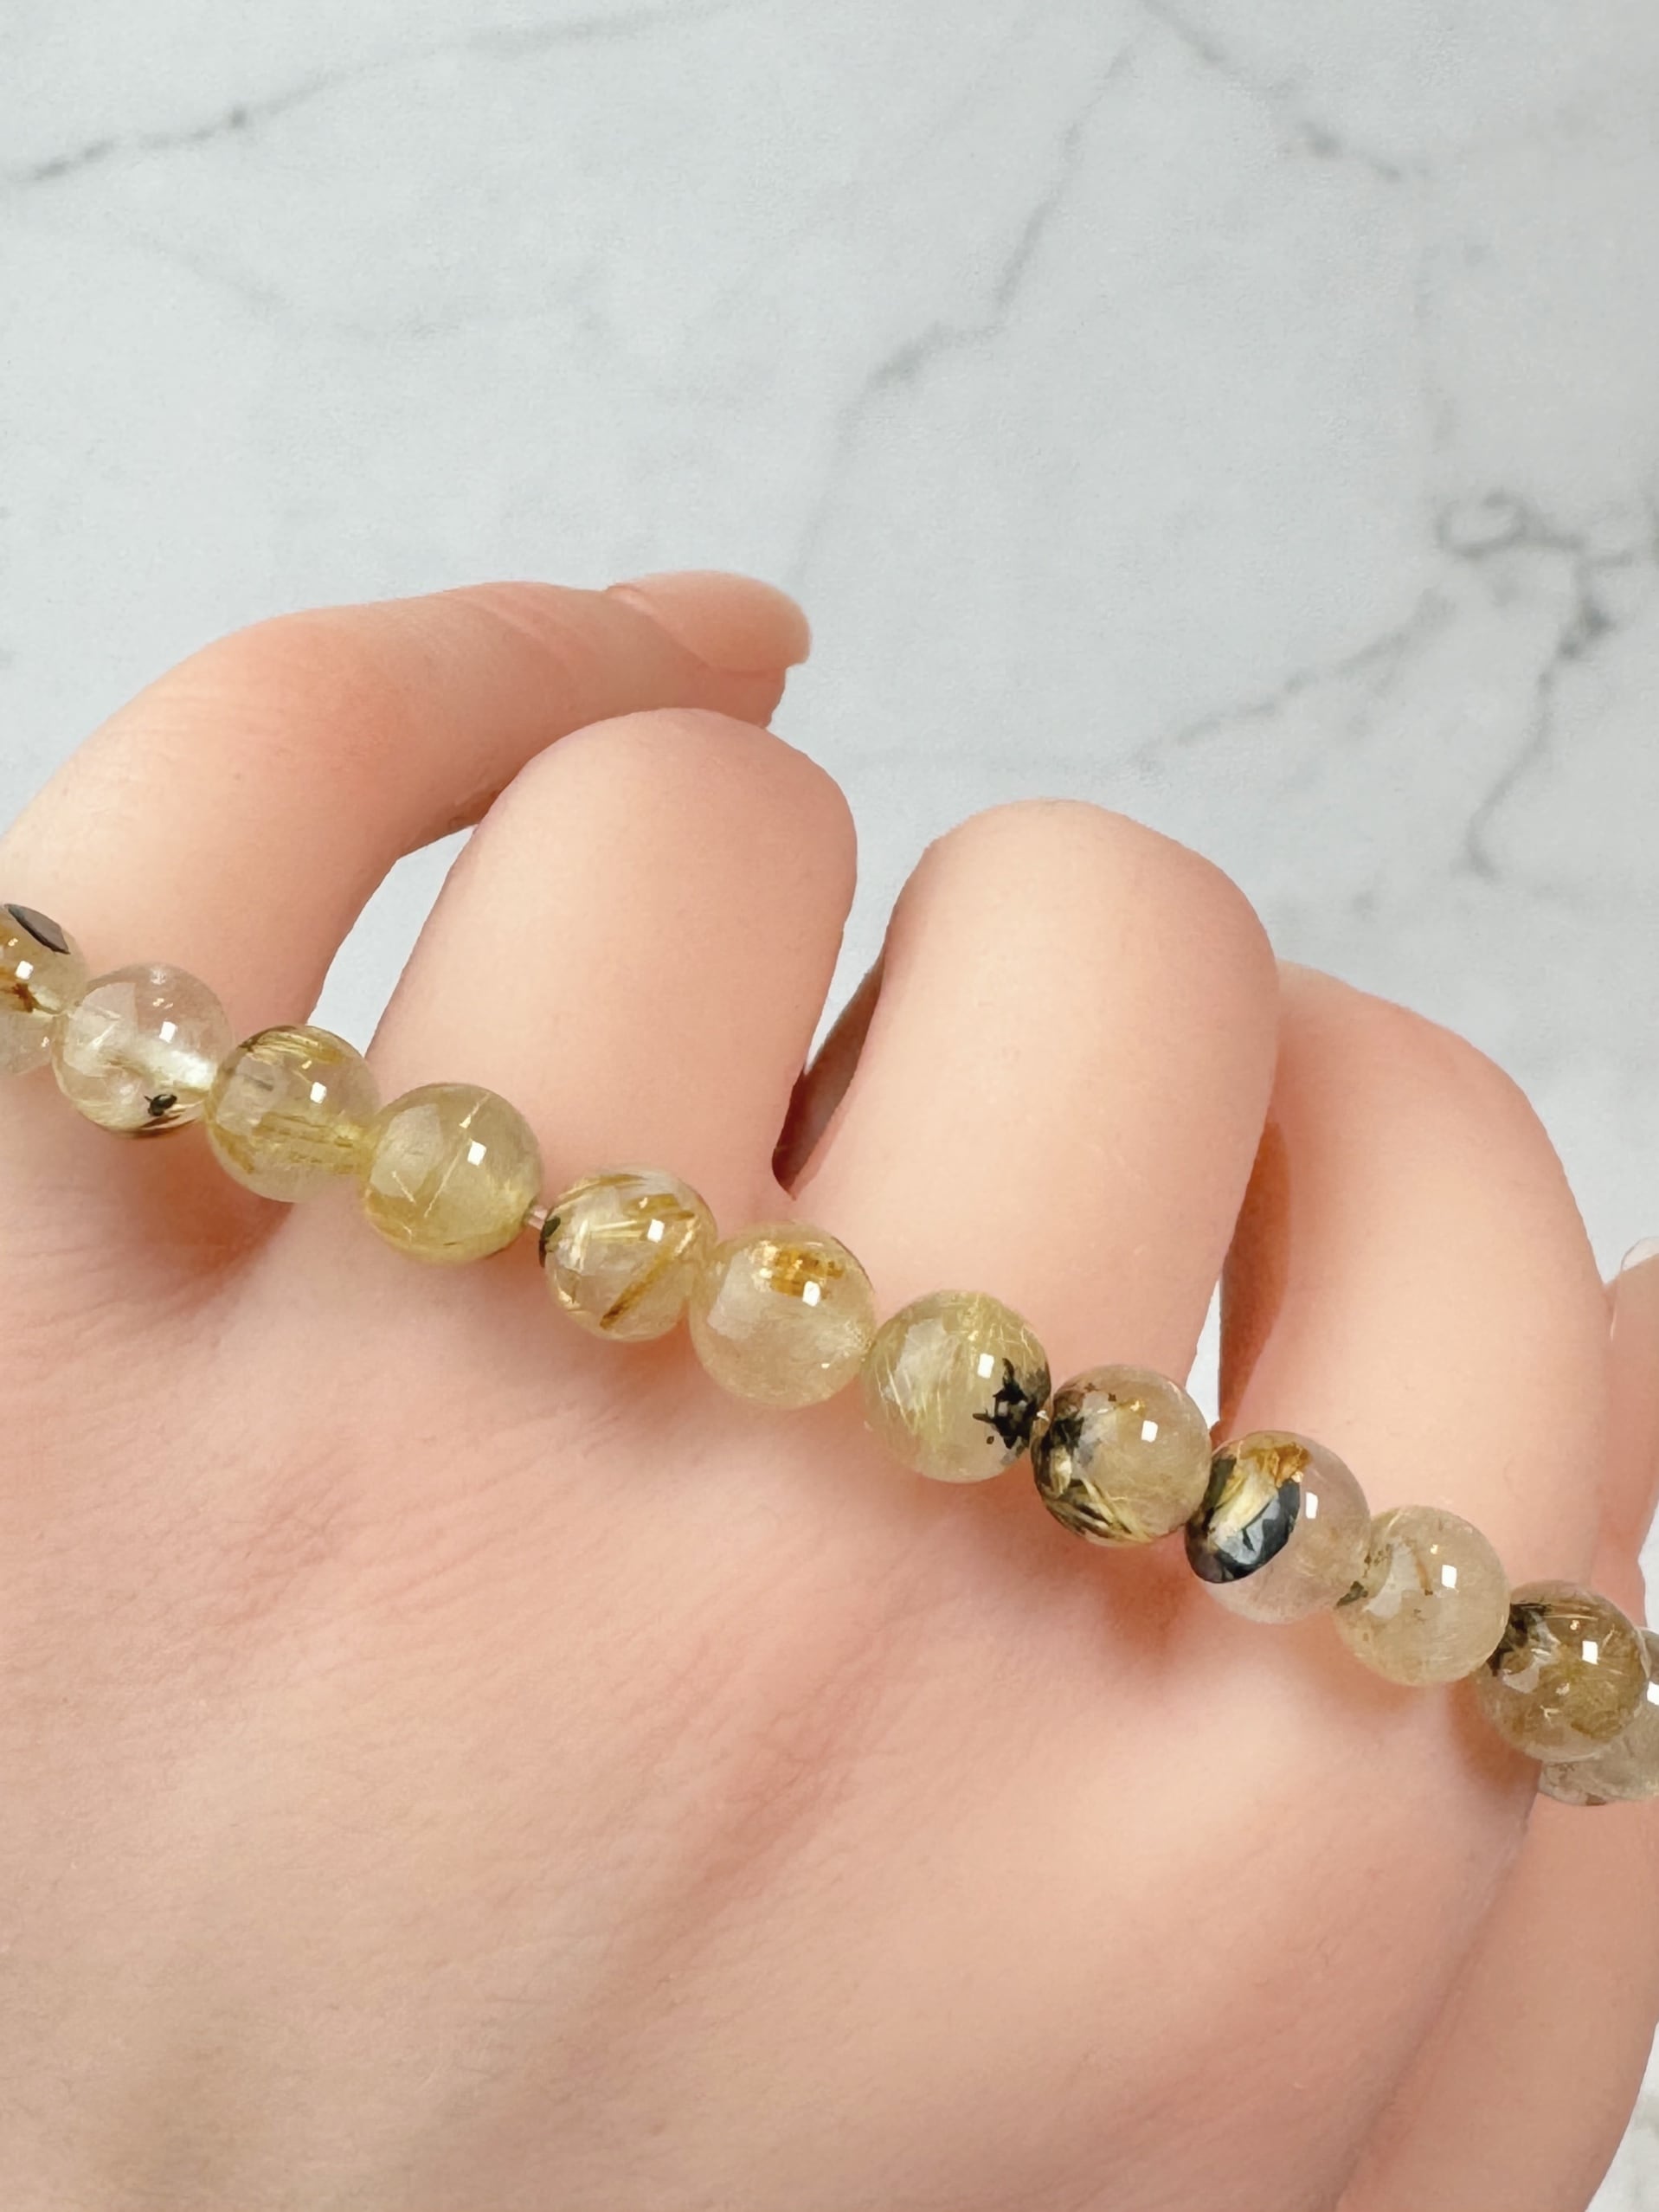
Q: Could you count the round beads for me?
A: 12